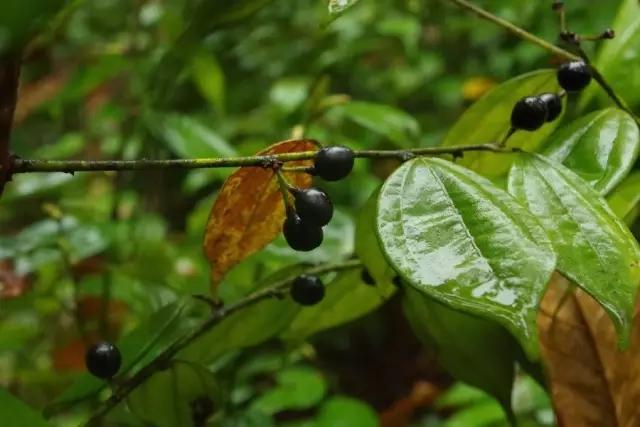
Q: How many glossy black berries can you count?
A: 8